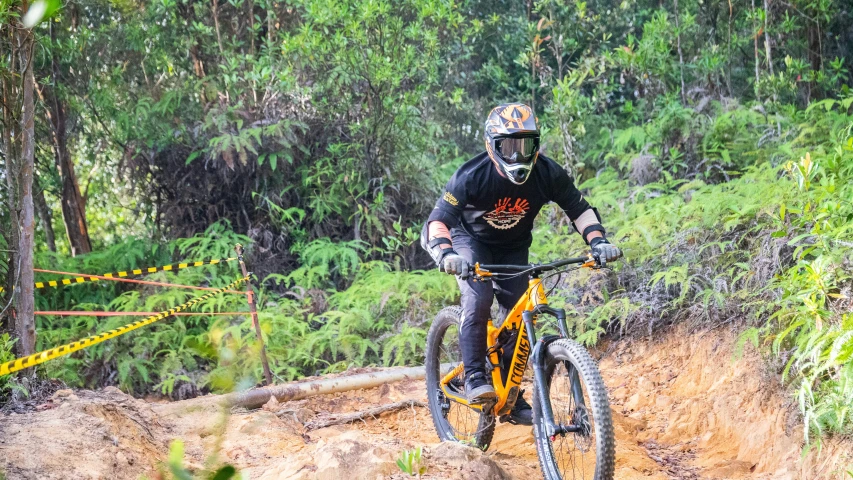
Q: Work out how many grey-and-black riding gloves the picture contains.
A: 2